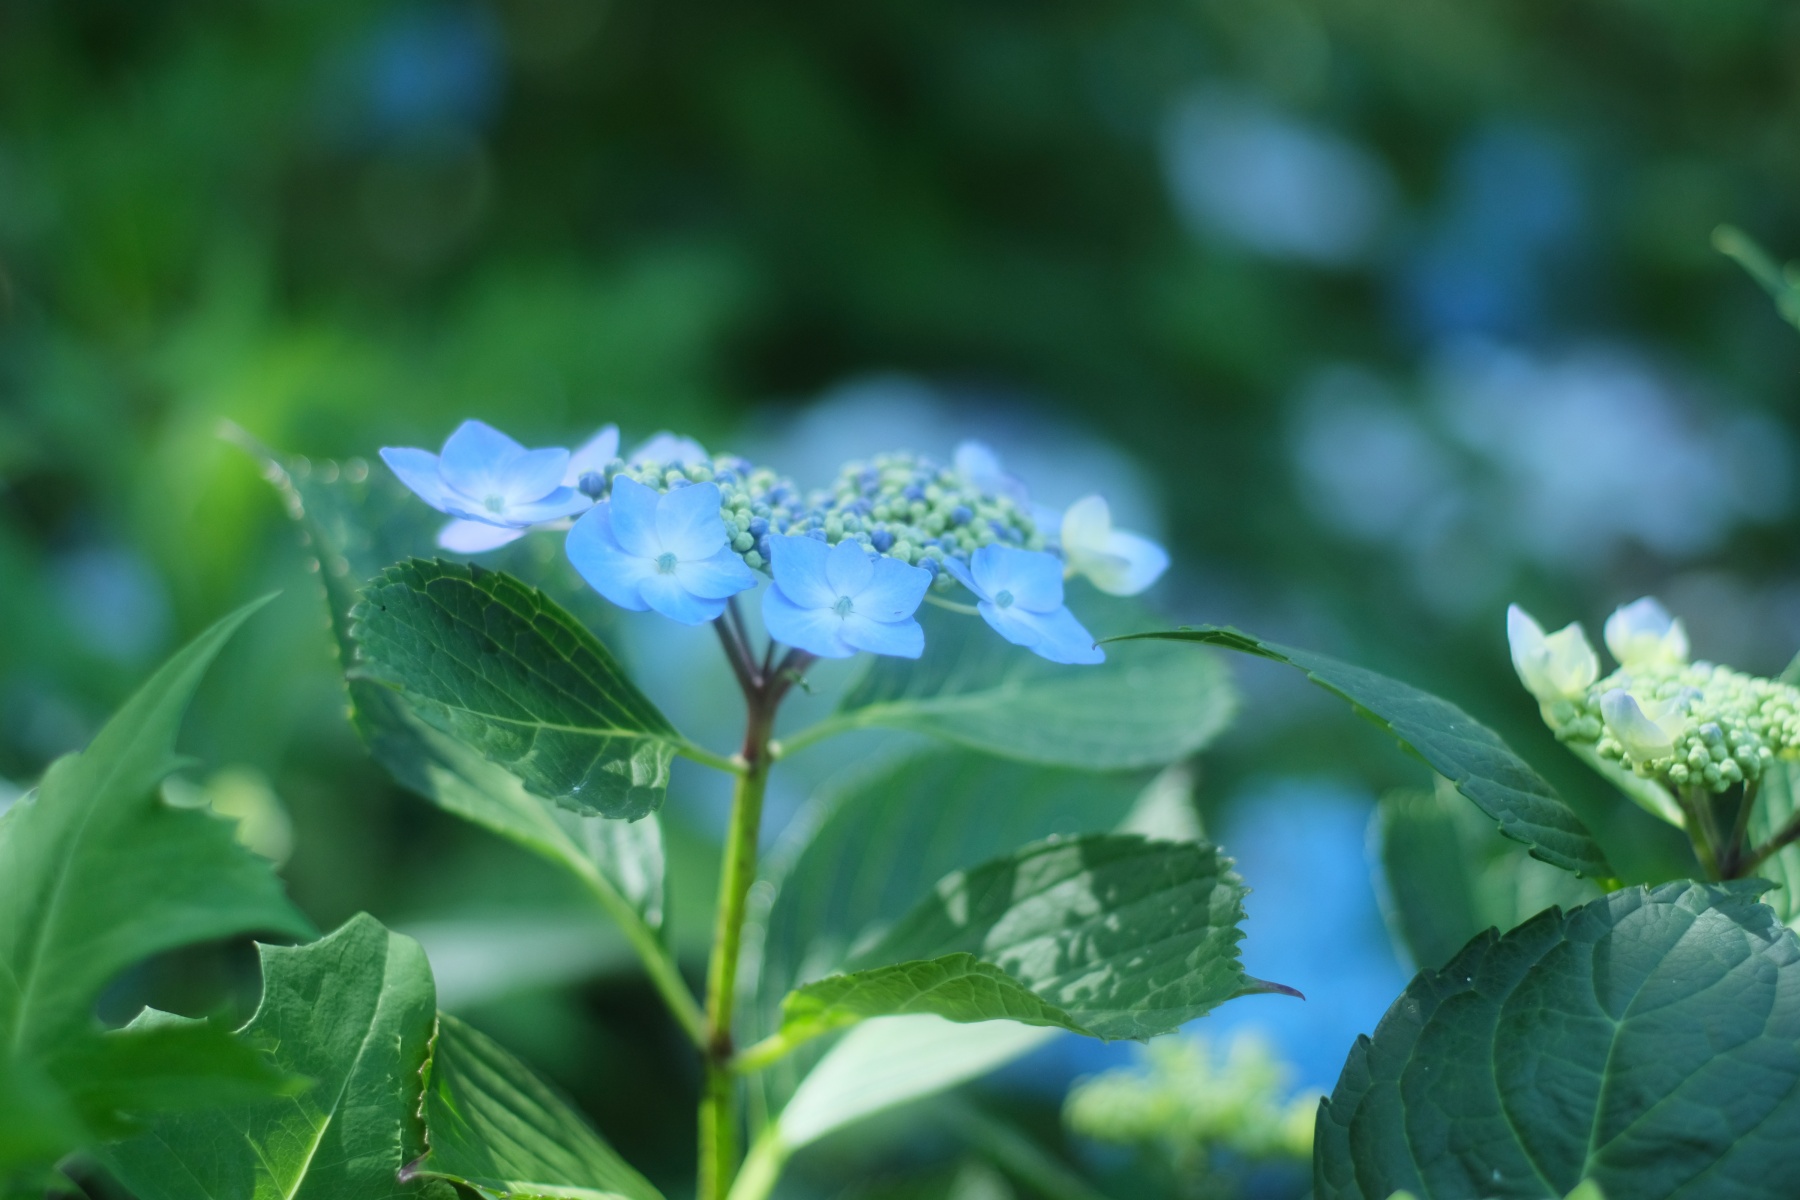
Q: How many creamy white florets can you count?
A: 4